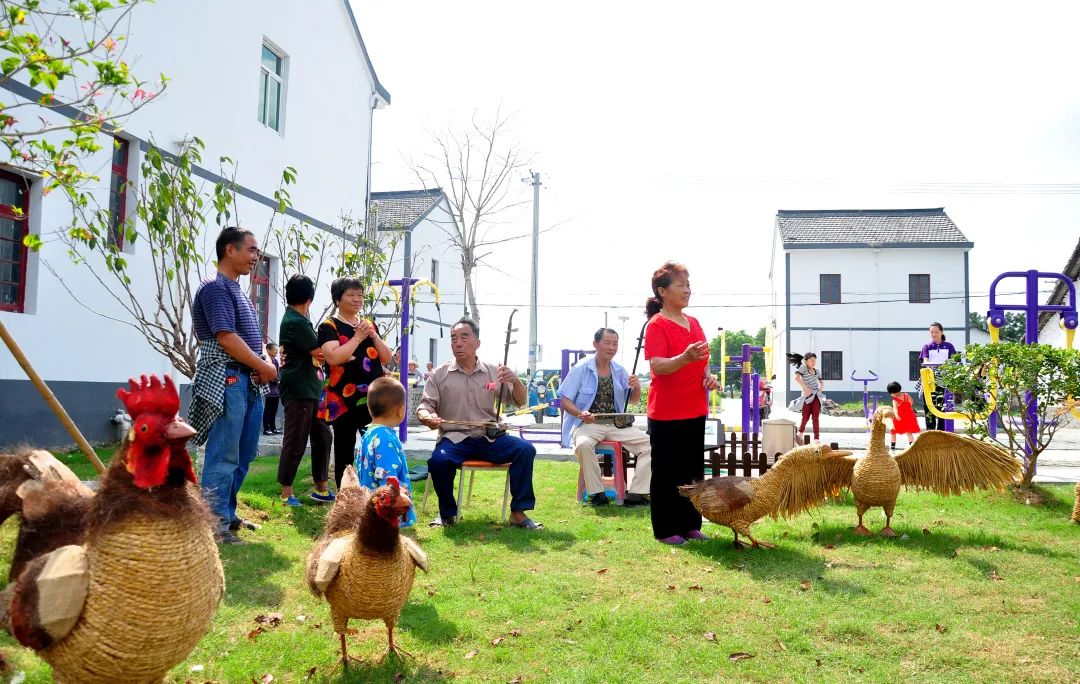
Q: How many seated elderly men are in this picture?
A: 2